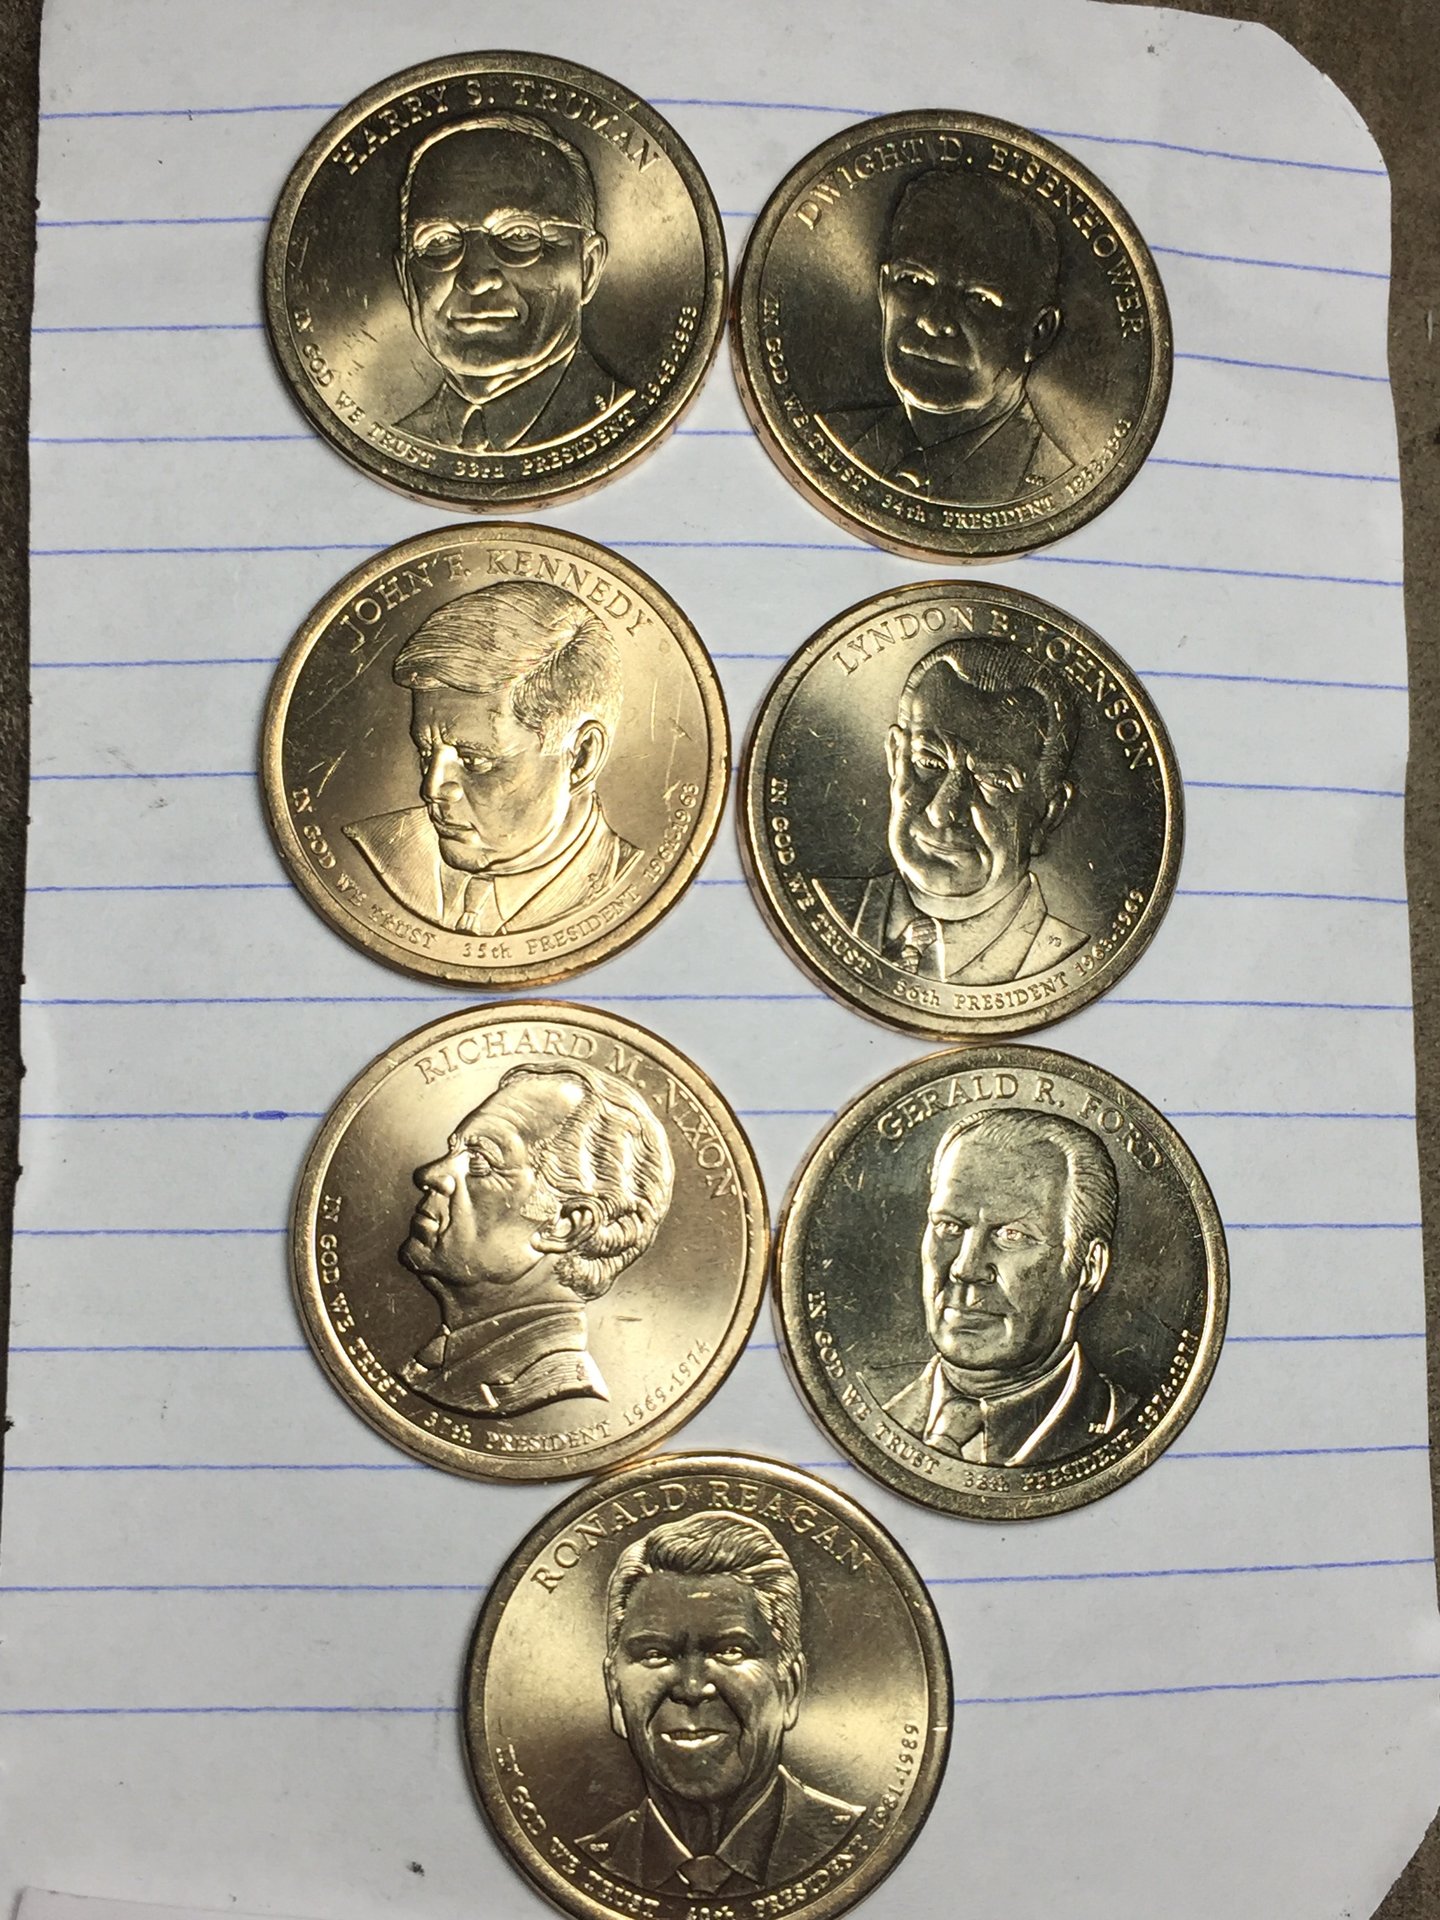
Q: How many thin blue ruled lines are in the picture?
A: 15